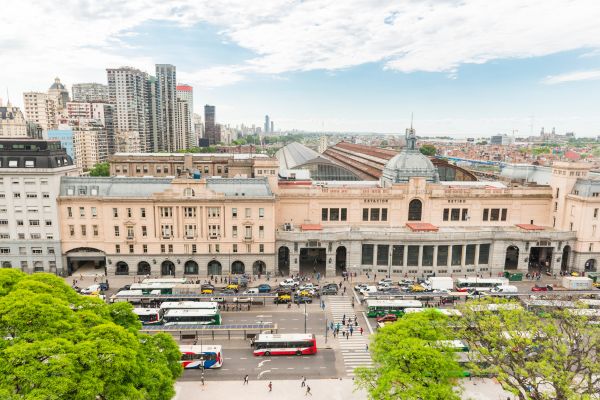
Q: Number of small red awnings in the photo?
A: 3